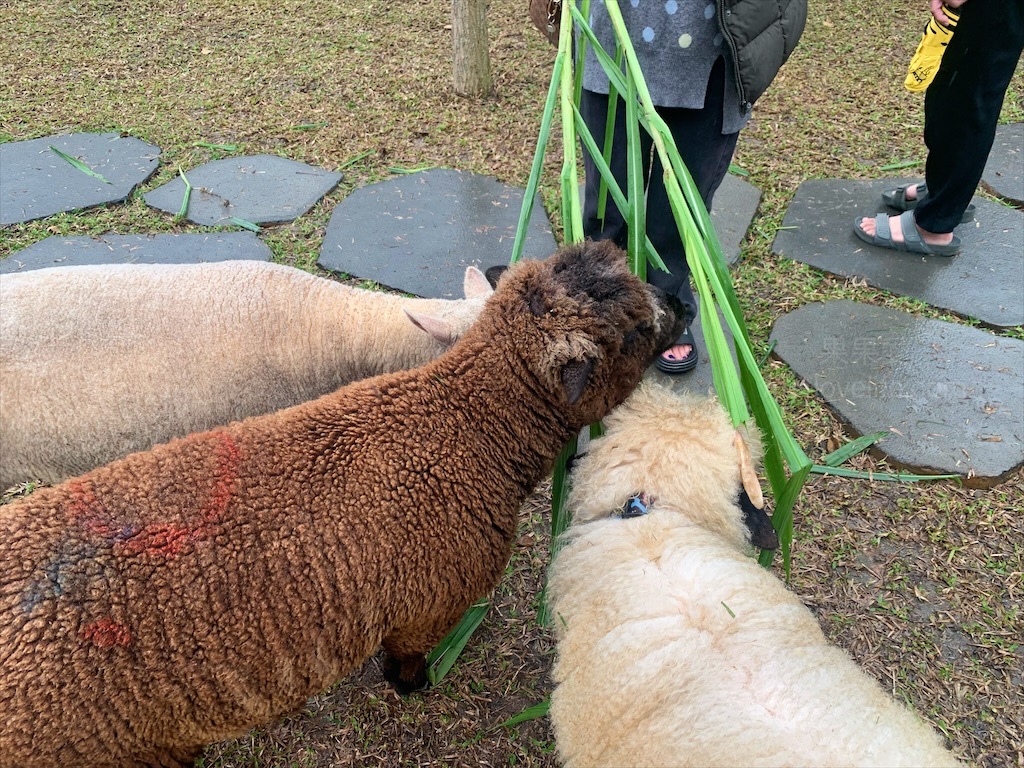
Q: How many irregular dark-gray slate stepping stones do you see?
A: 9